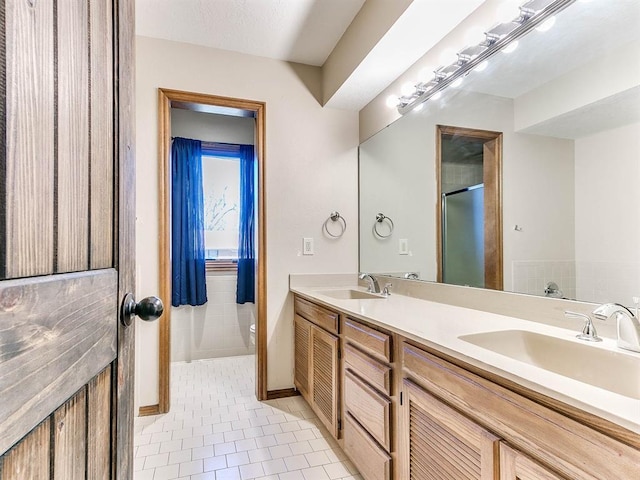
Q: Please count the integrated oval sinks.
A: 2